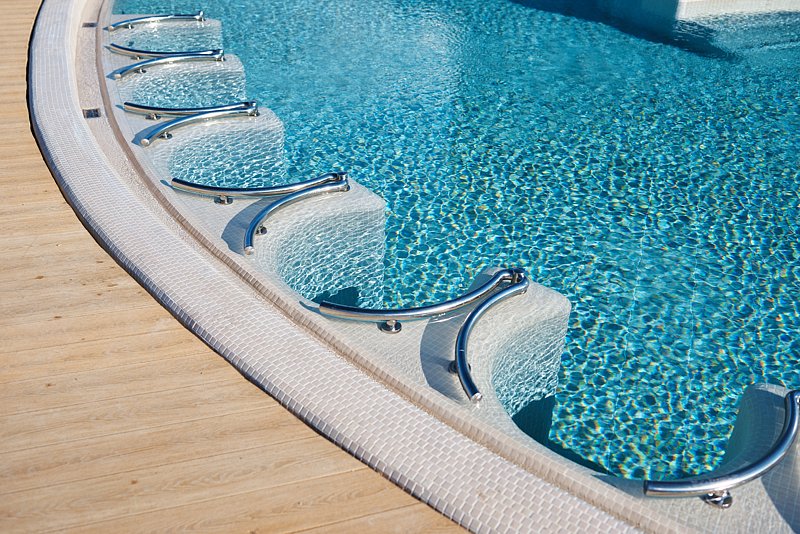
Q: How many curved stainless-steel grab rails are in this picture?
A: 10